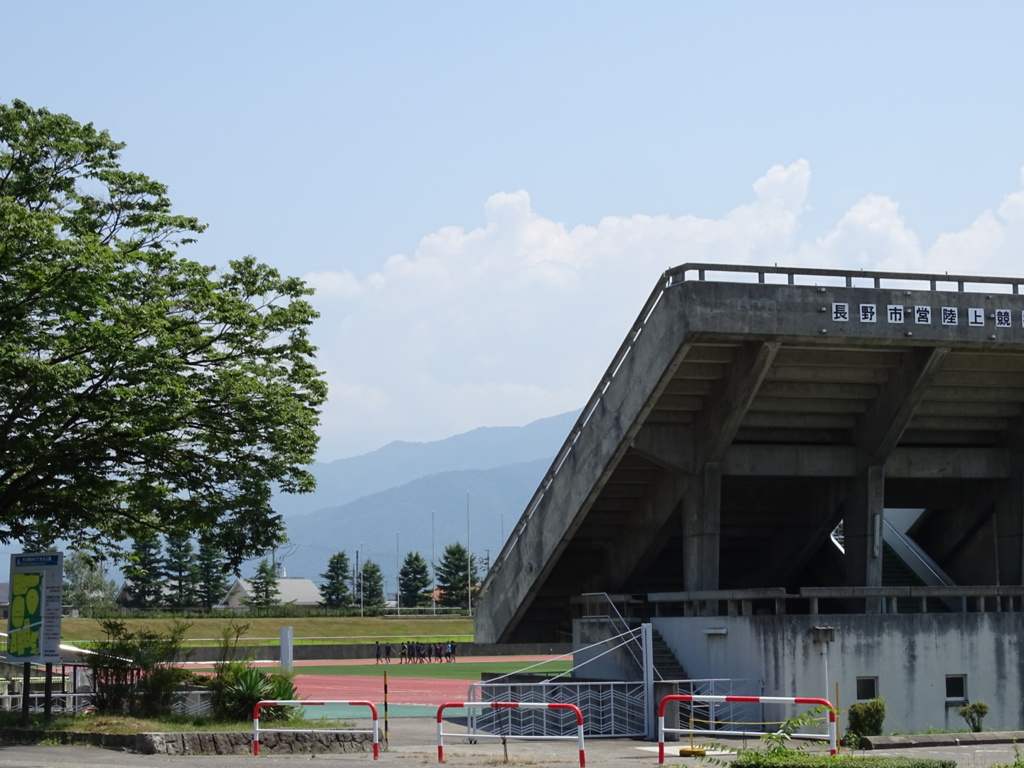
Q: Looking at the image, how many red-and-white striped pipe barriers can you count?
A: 3